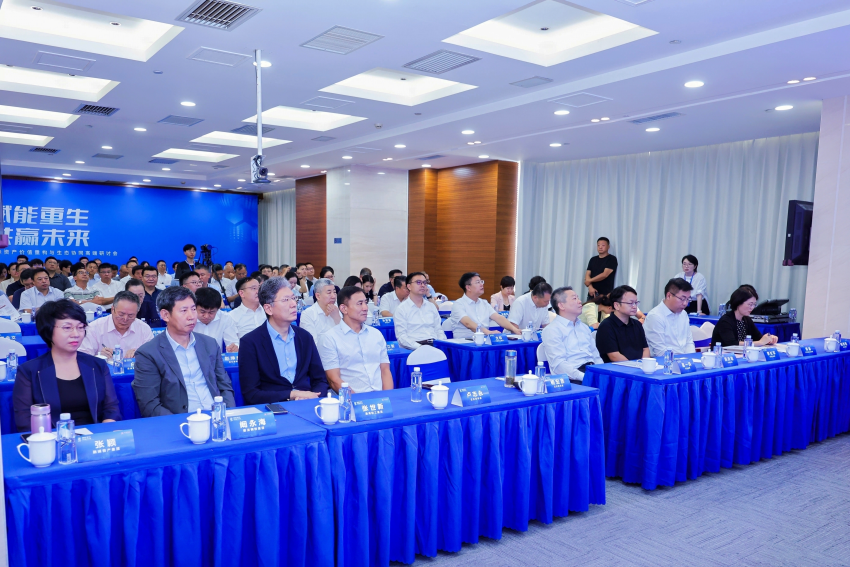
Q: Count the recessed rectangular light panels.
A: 9